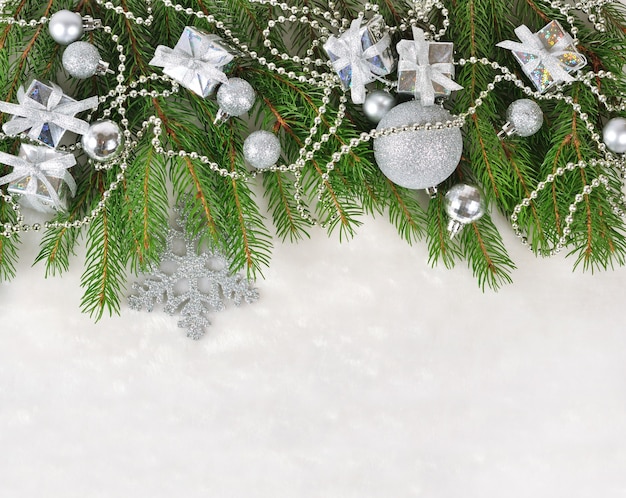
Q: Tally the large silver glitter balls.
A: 1